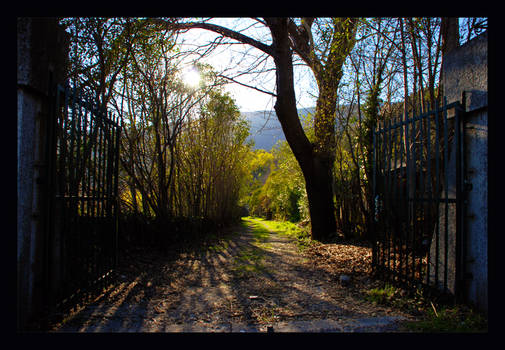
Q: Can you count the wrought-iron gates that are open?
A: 2